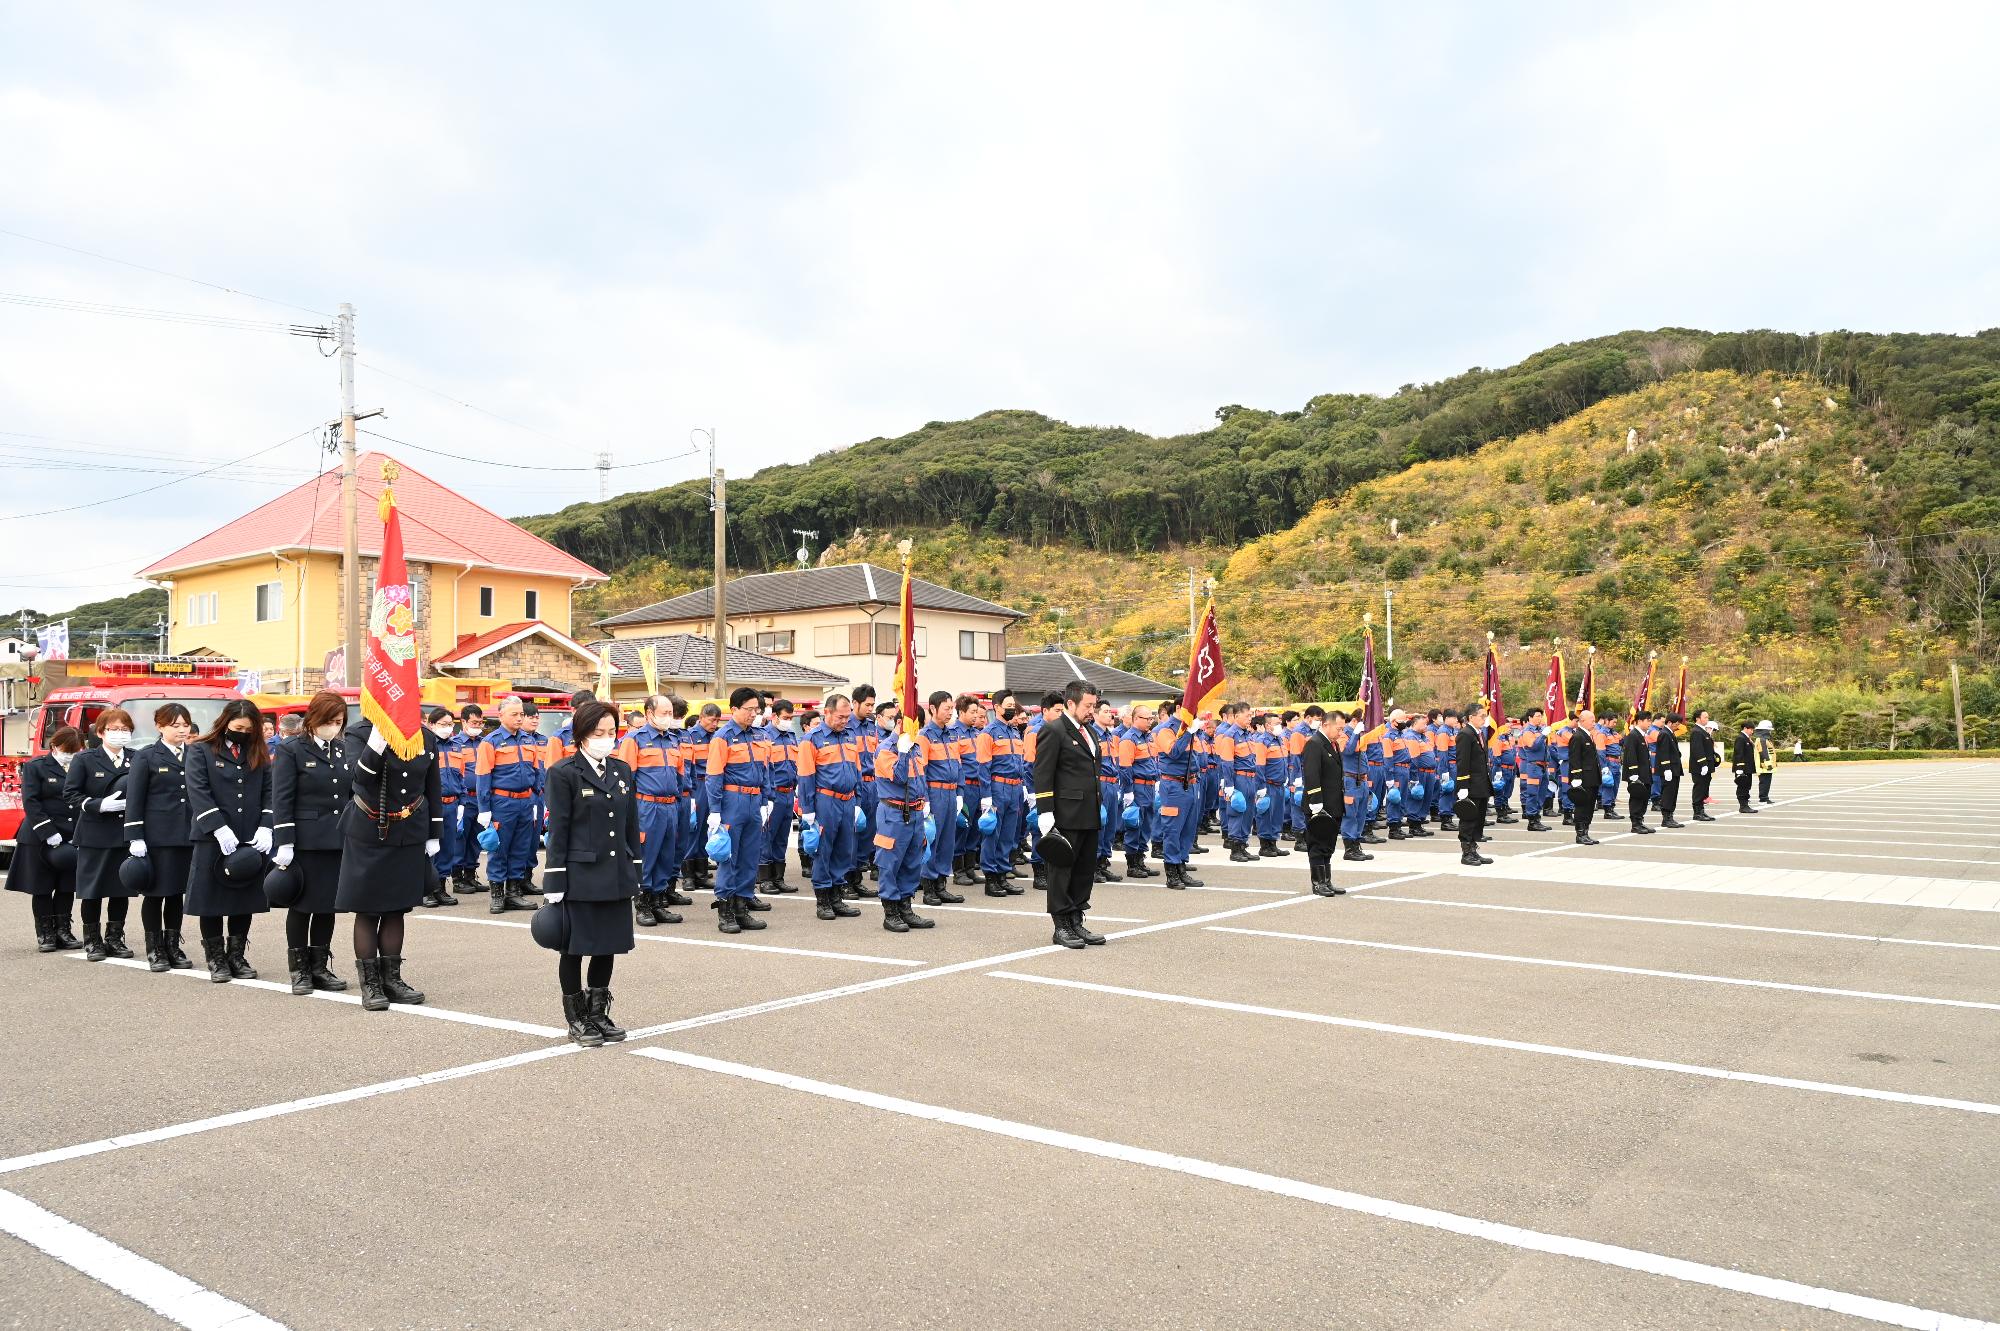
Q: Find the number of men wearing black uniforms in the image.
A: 8